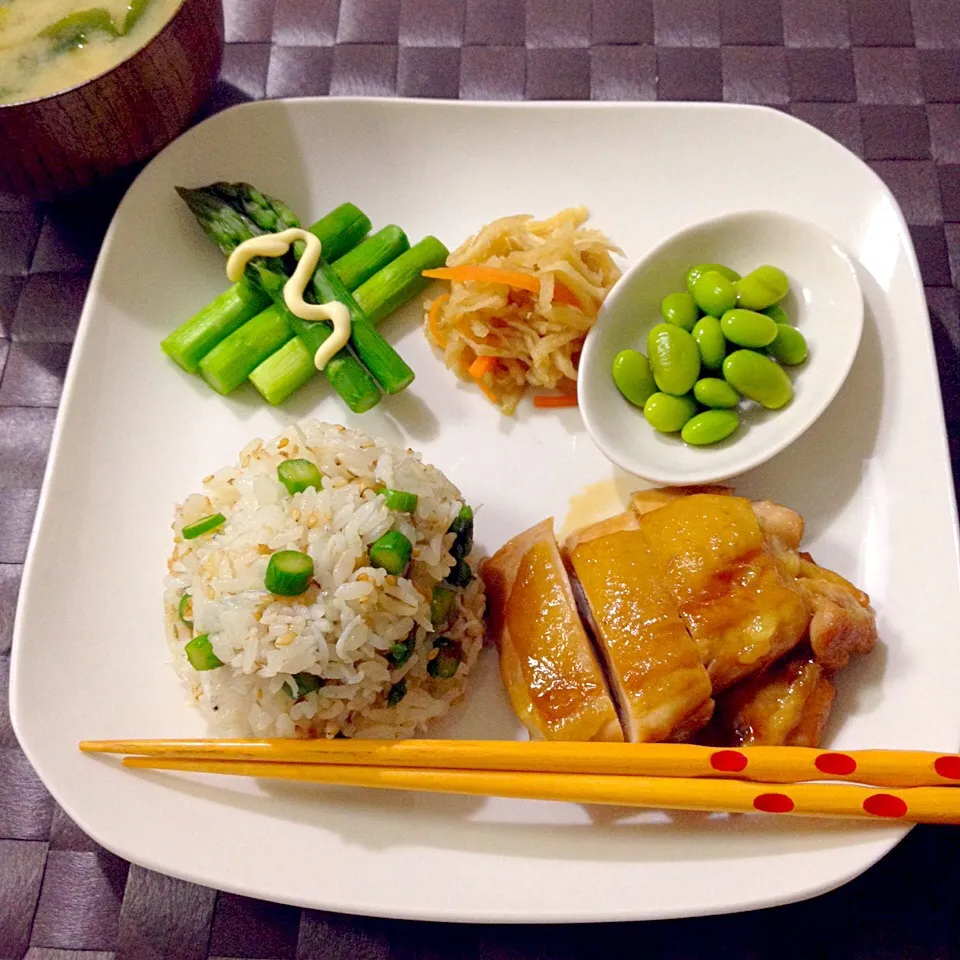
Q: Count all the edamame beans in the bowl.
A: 14